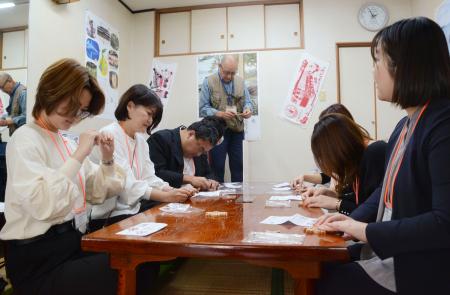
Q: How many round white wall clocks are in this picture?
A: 1